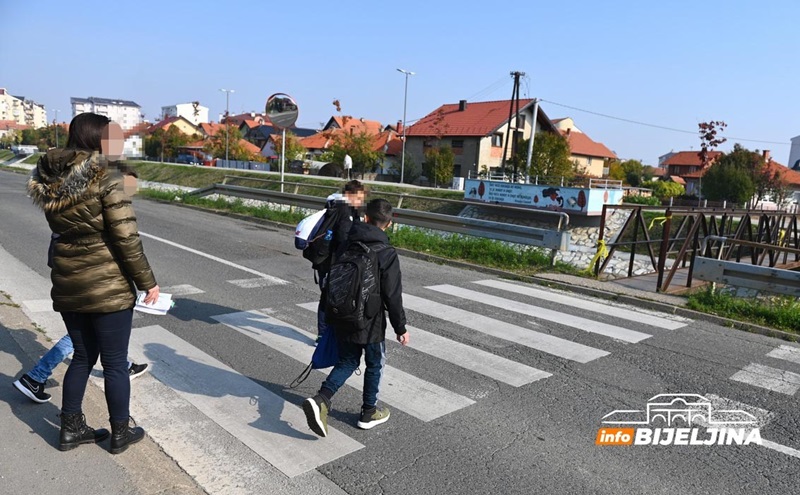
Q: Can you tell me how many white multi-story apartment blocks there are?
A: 3